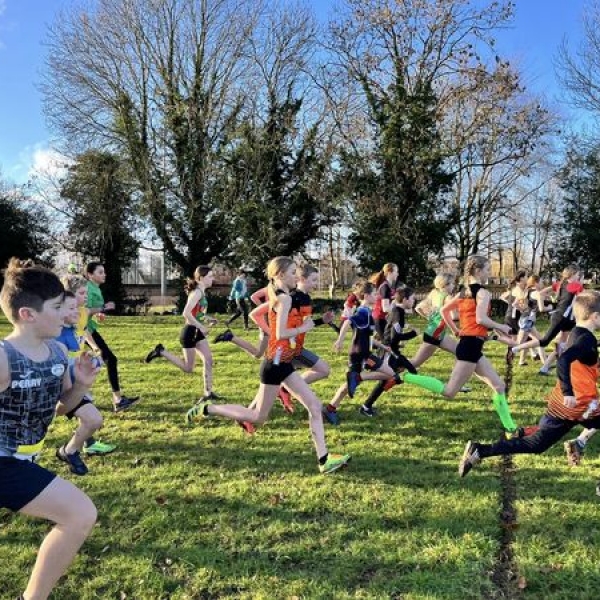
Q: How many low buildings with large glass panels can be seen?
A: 0